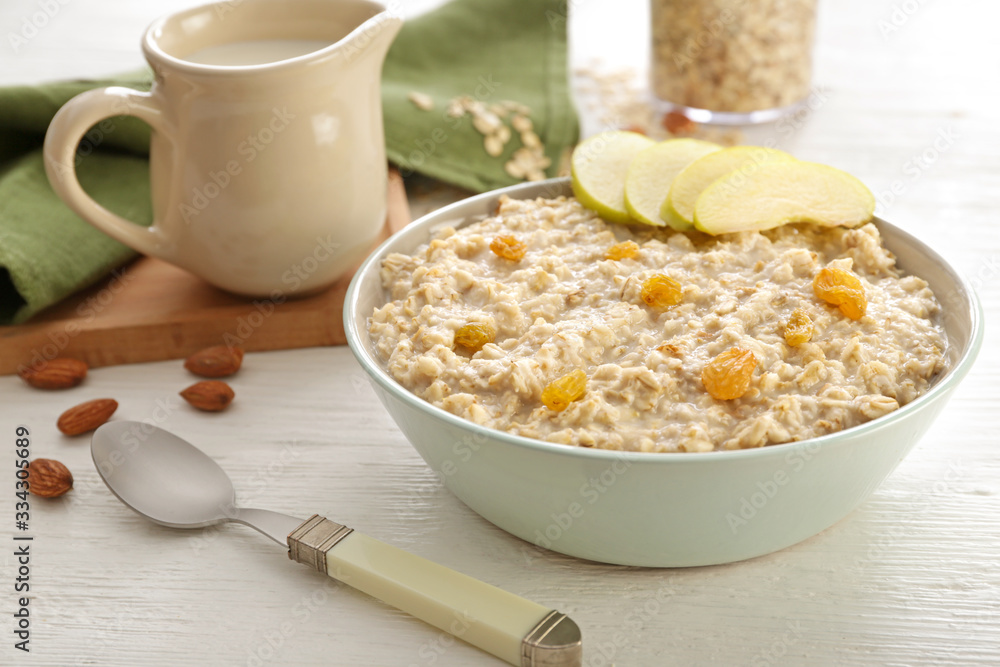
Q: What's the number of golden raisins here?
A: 8